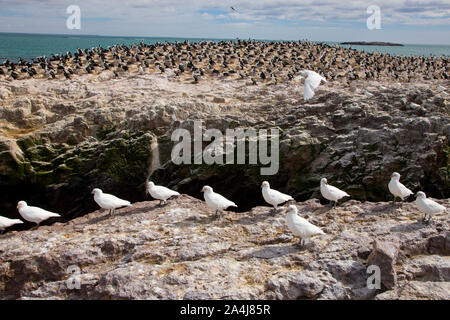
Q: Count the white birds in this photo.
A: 11